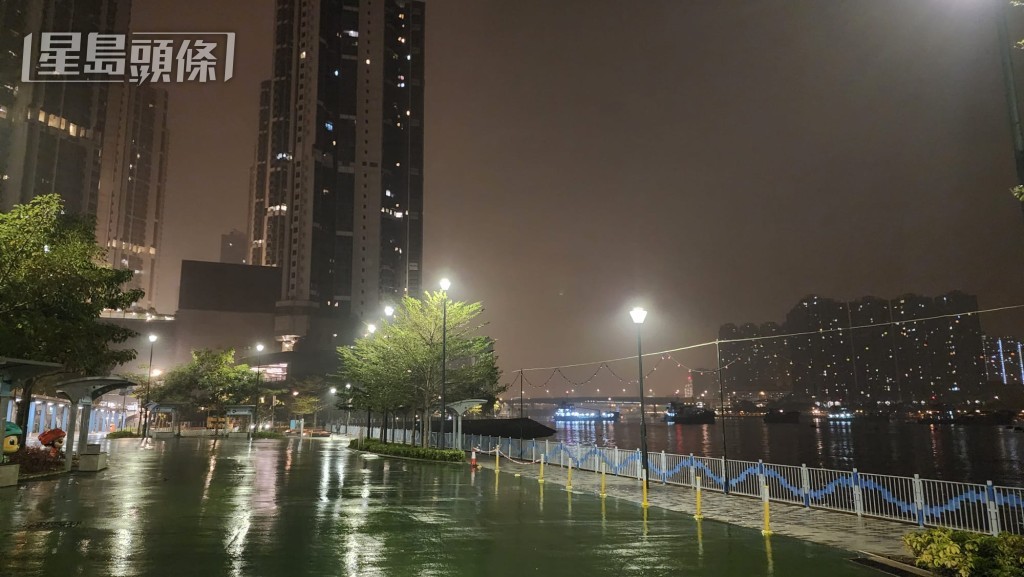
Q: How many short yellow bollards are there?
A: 7